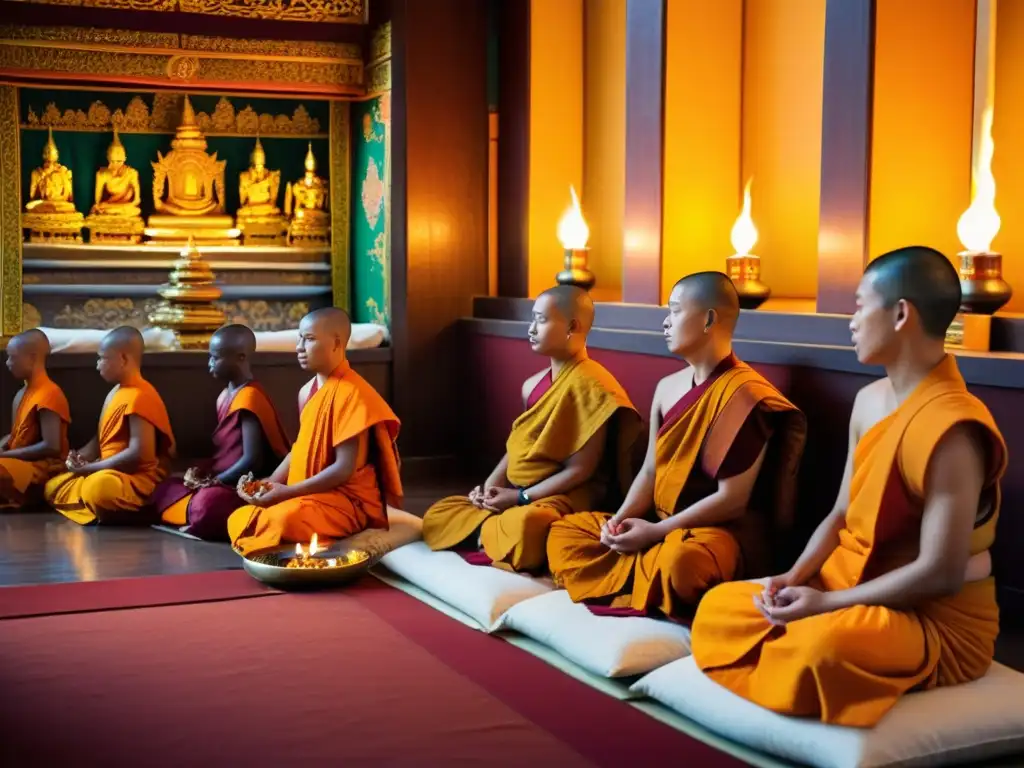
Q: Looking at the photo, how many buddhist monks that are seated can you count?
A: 7